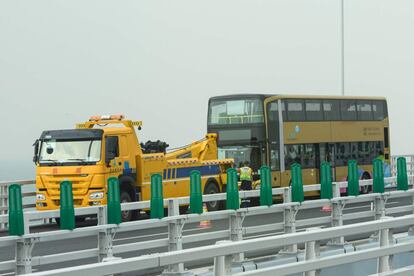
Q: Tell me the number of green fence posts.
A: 12